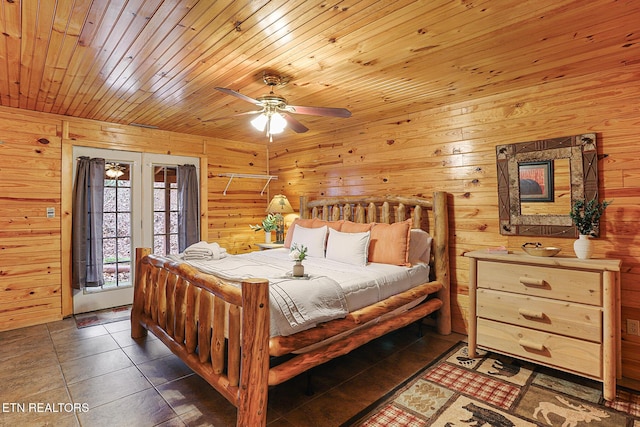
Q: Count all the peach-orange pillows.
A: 4